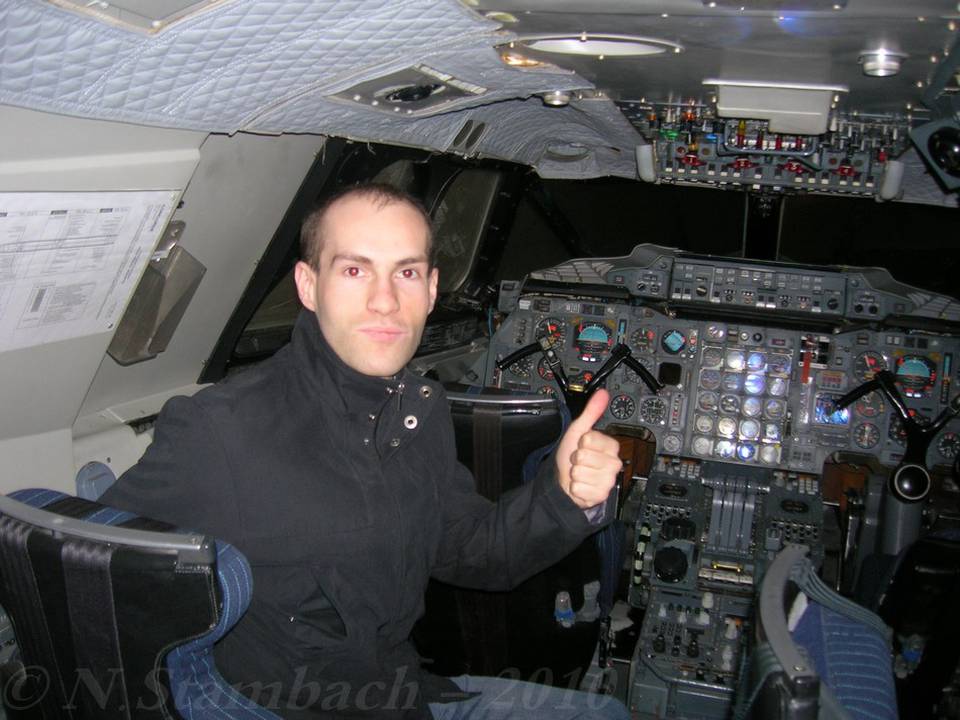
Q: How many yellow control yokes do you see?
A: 0